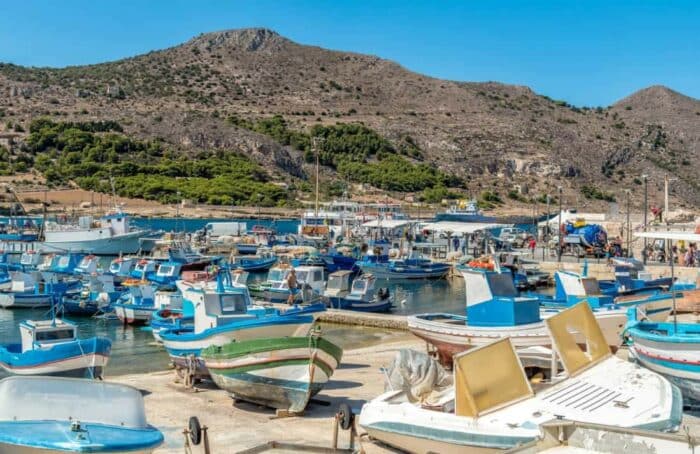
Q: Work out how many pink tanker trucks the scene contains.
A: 0